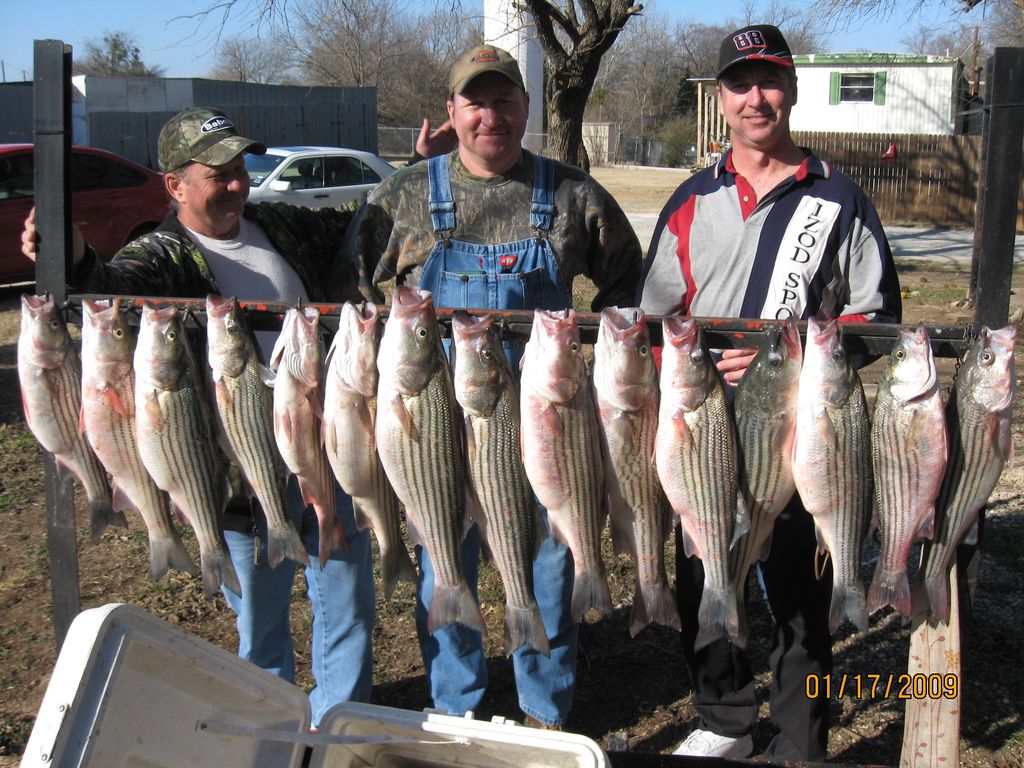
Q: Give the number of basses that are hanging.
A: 15